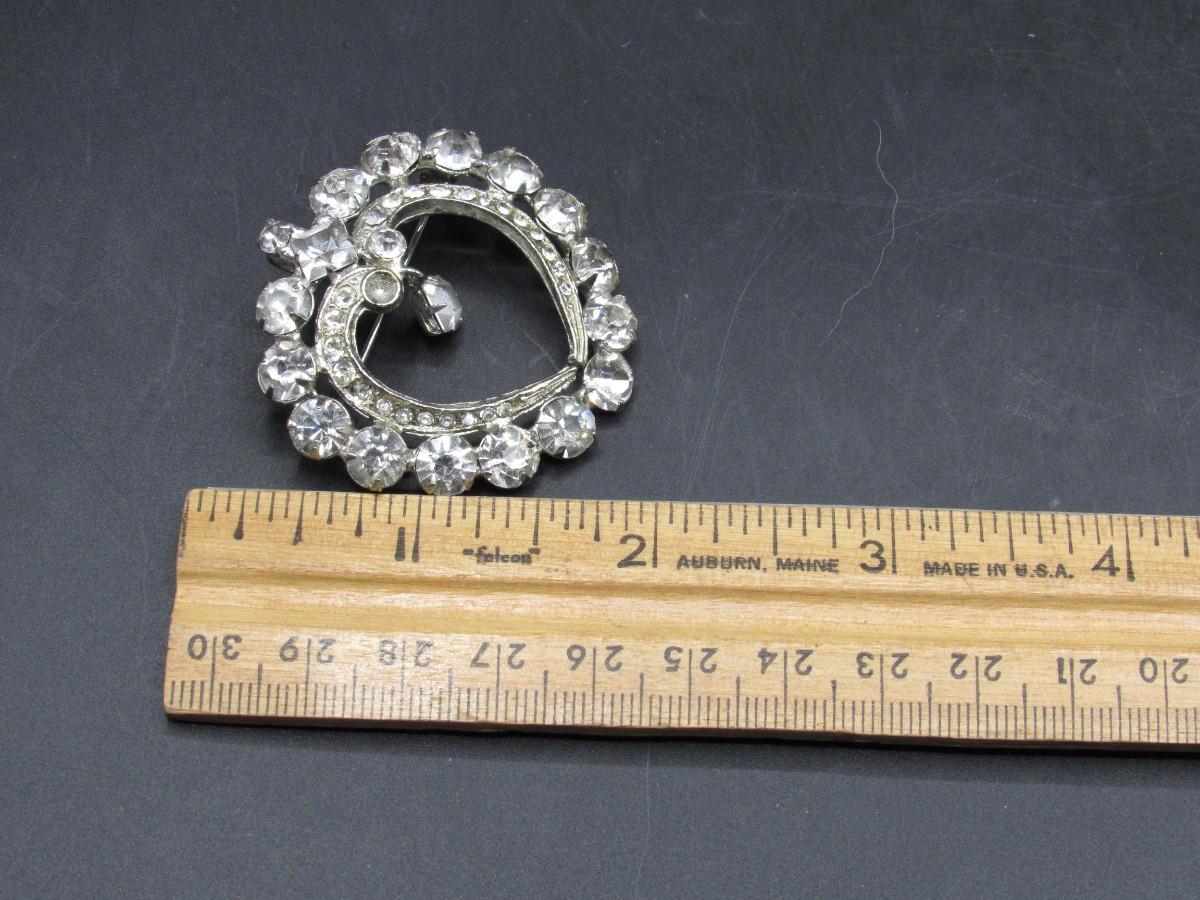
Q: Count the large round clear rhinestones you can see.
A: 15